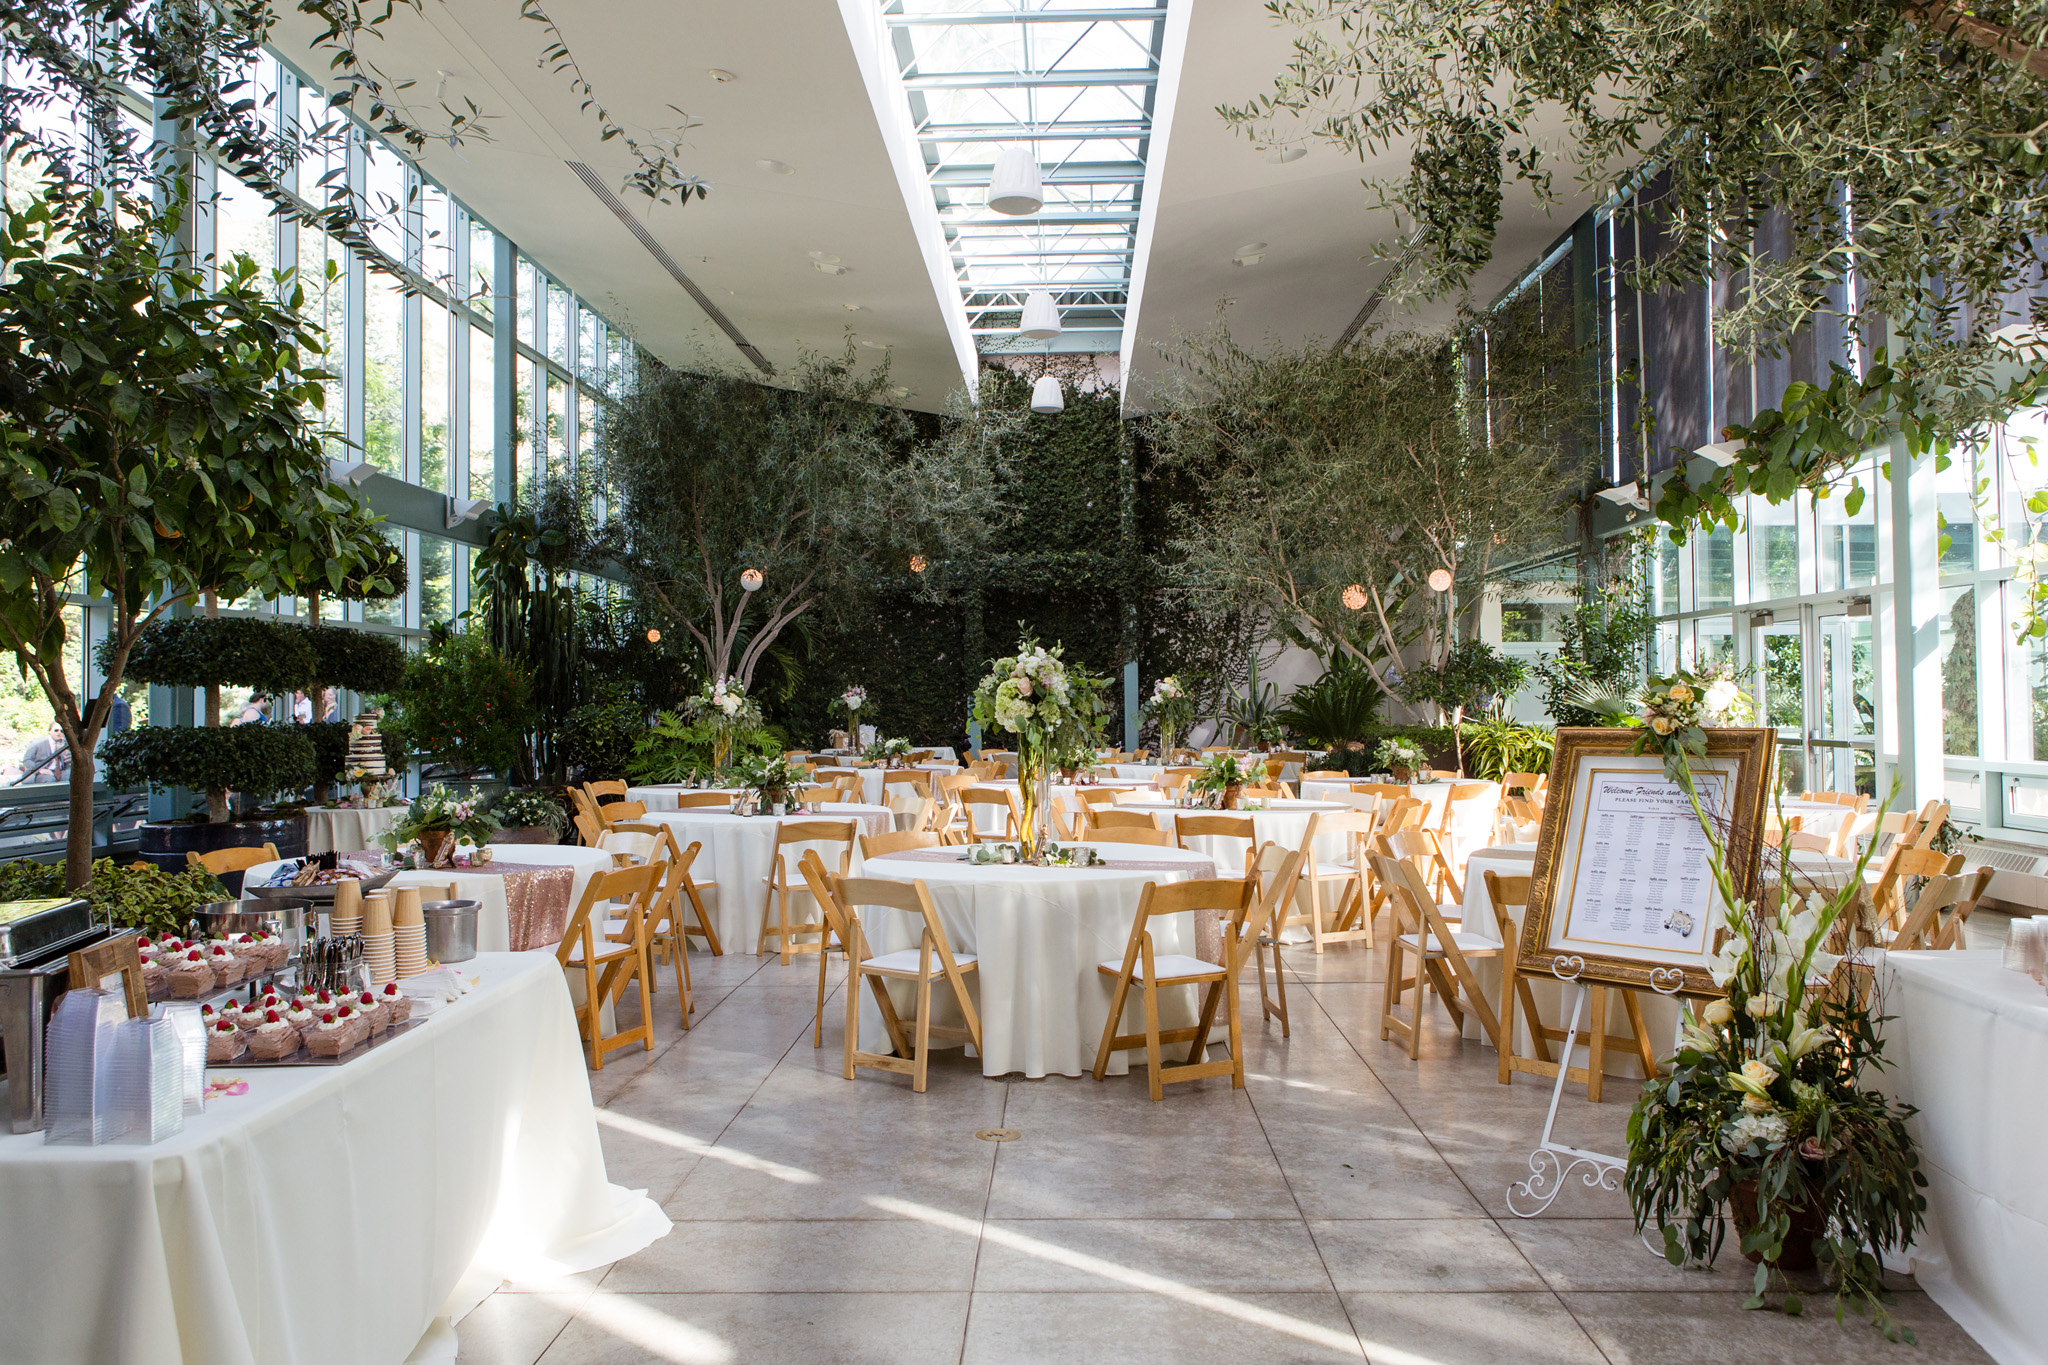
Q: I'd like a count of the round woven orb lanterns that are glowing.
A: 5